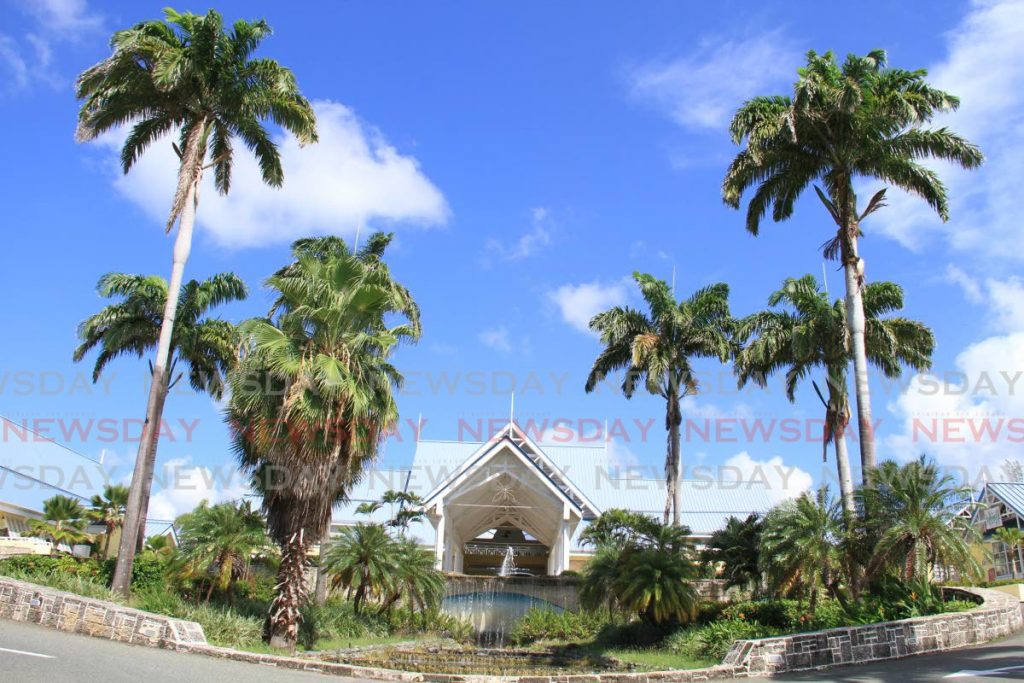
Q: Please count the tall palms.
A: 6